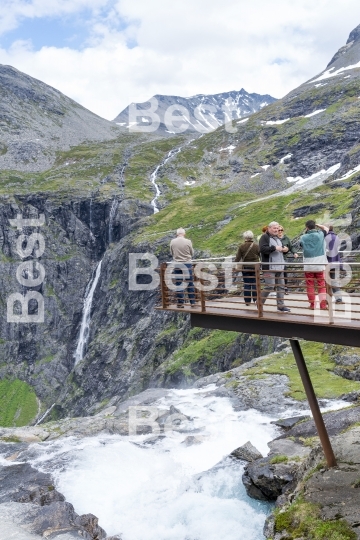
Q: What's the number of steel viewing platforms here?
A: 1